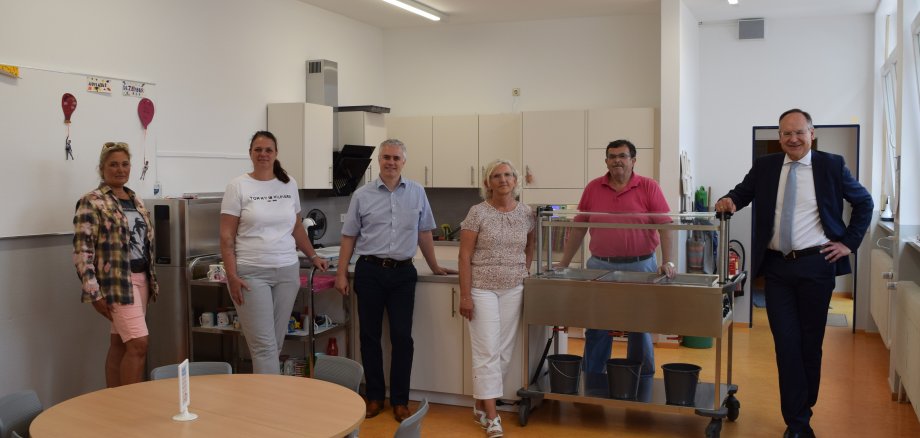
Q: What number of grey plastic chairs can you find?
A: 4